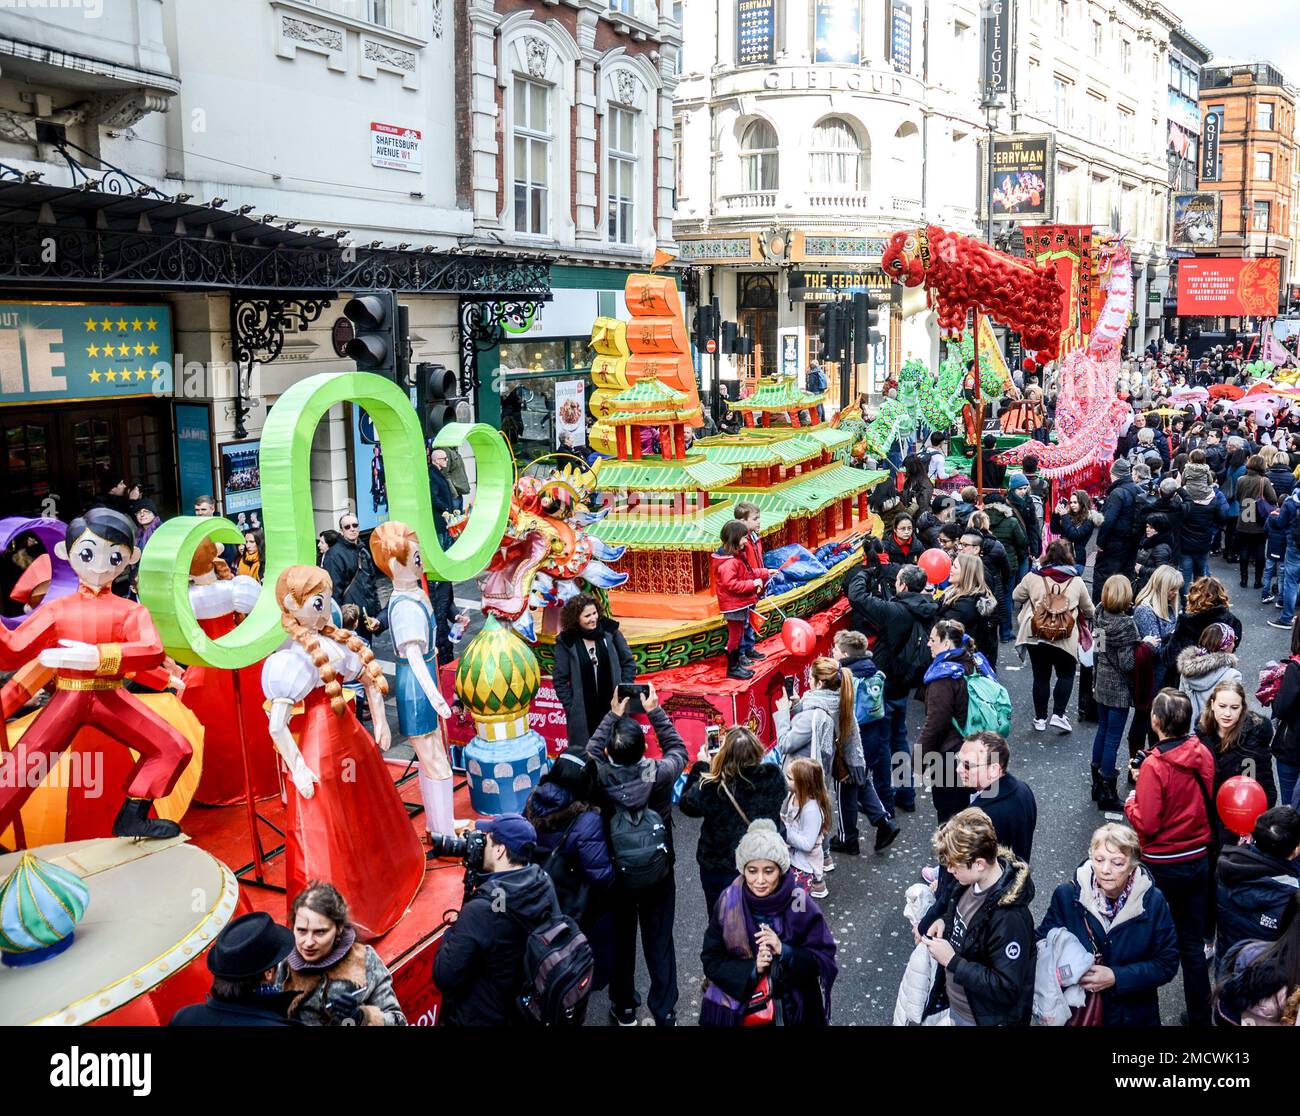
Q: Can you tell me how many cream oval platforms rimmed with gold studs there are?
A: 1